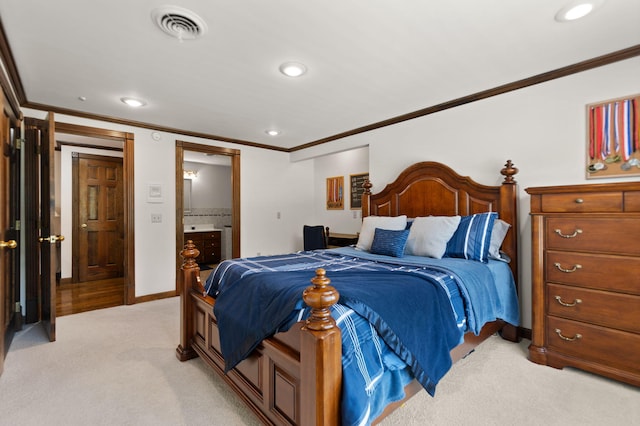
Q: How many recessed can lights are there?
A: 4